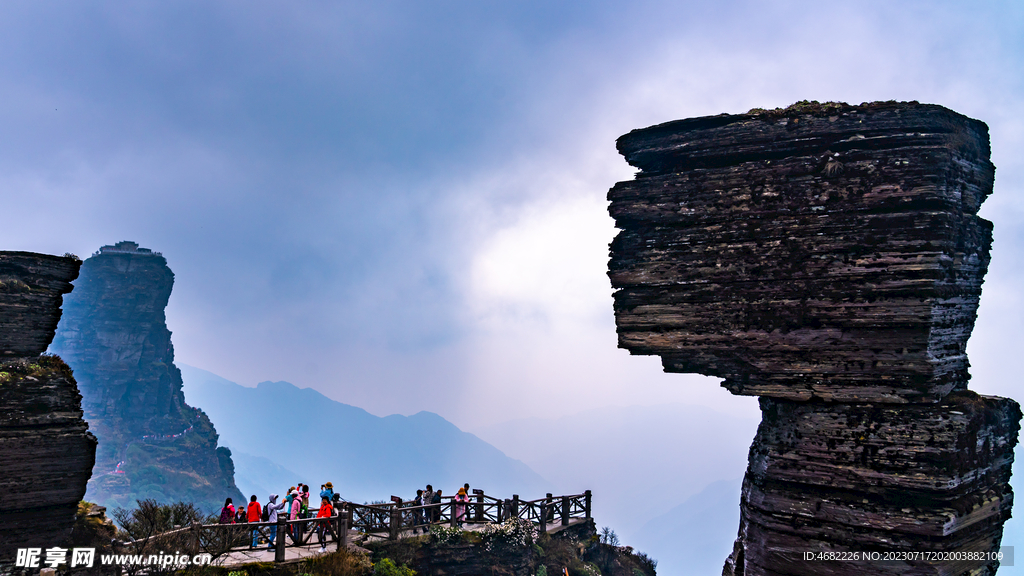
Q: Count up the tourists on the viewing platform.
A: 14